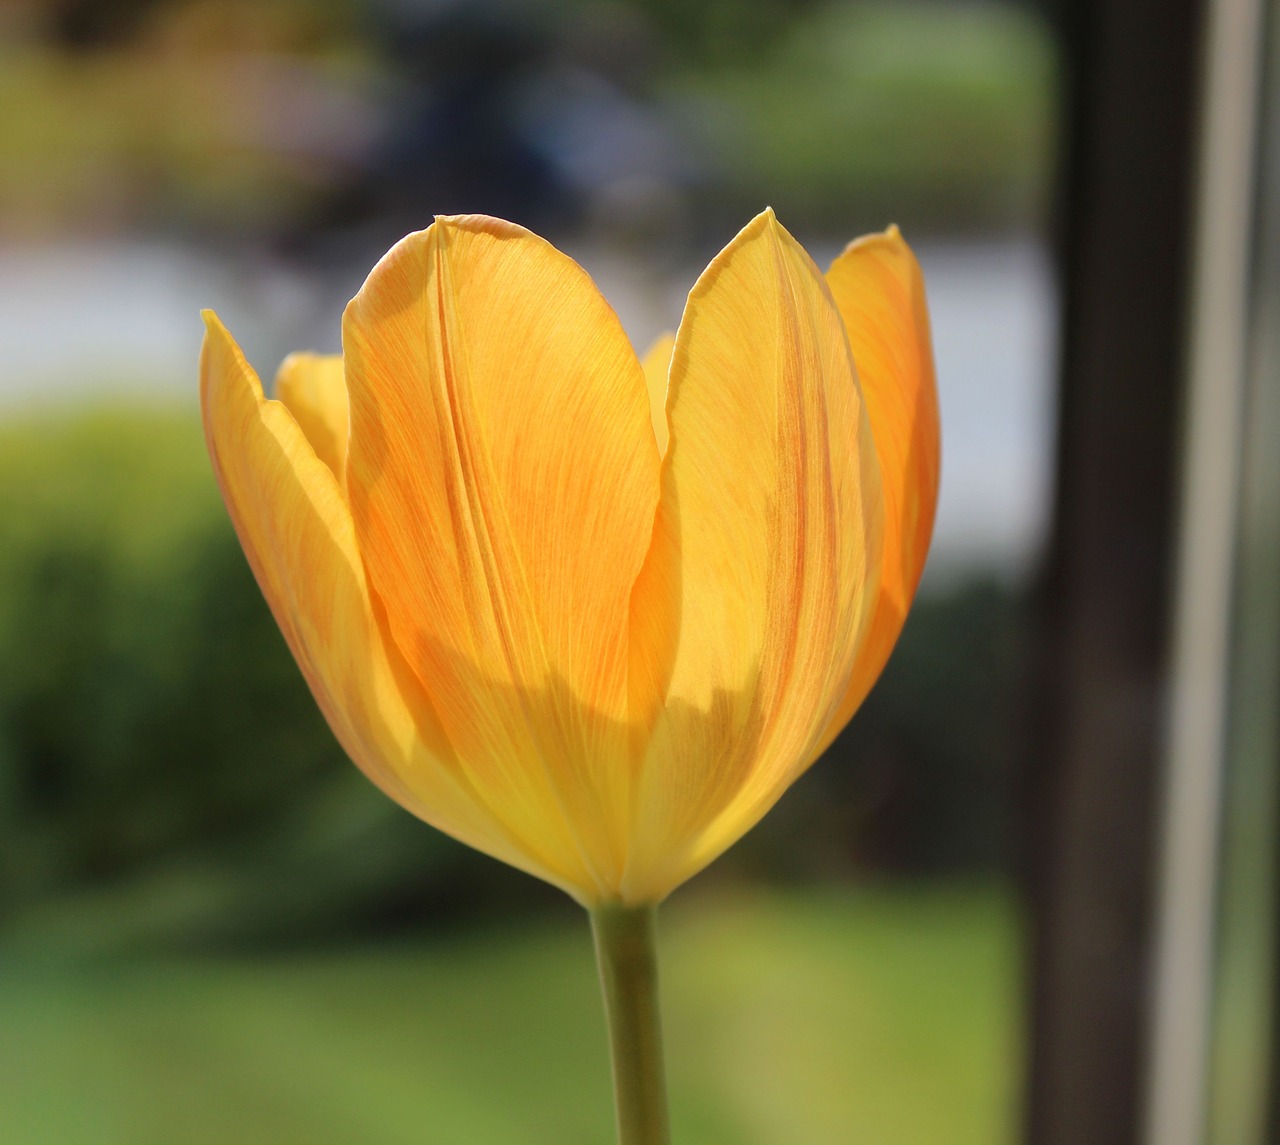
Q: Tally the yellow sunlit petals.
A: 6